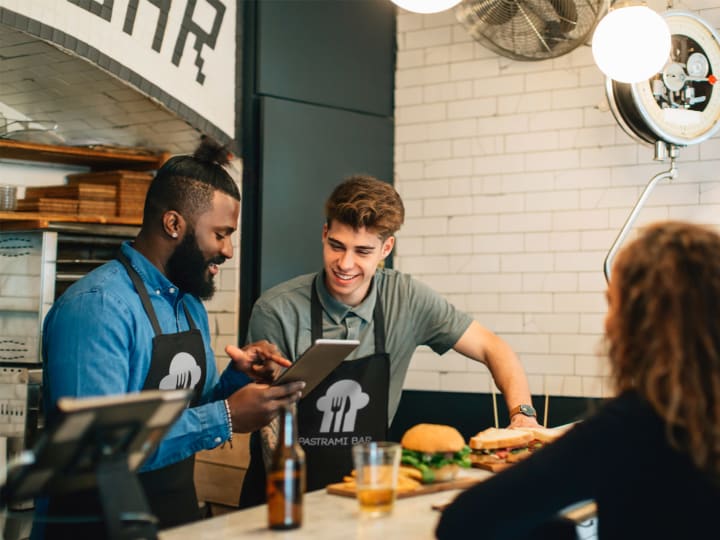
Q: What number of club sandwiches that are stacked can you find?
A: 2